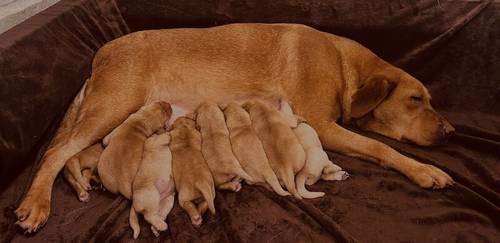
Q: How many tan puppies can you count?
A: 8